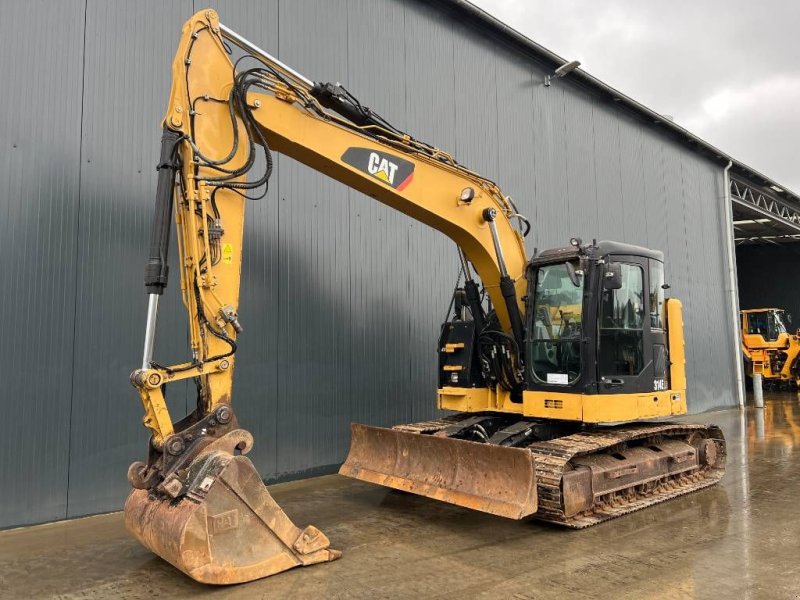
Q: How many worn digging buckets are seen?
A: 1